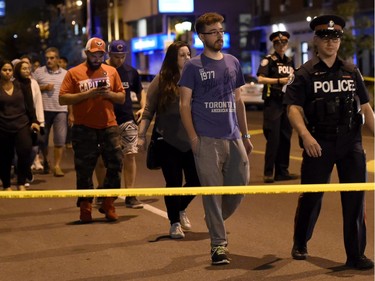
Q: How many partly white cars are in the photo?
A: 1